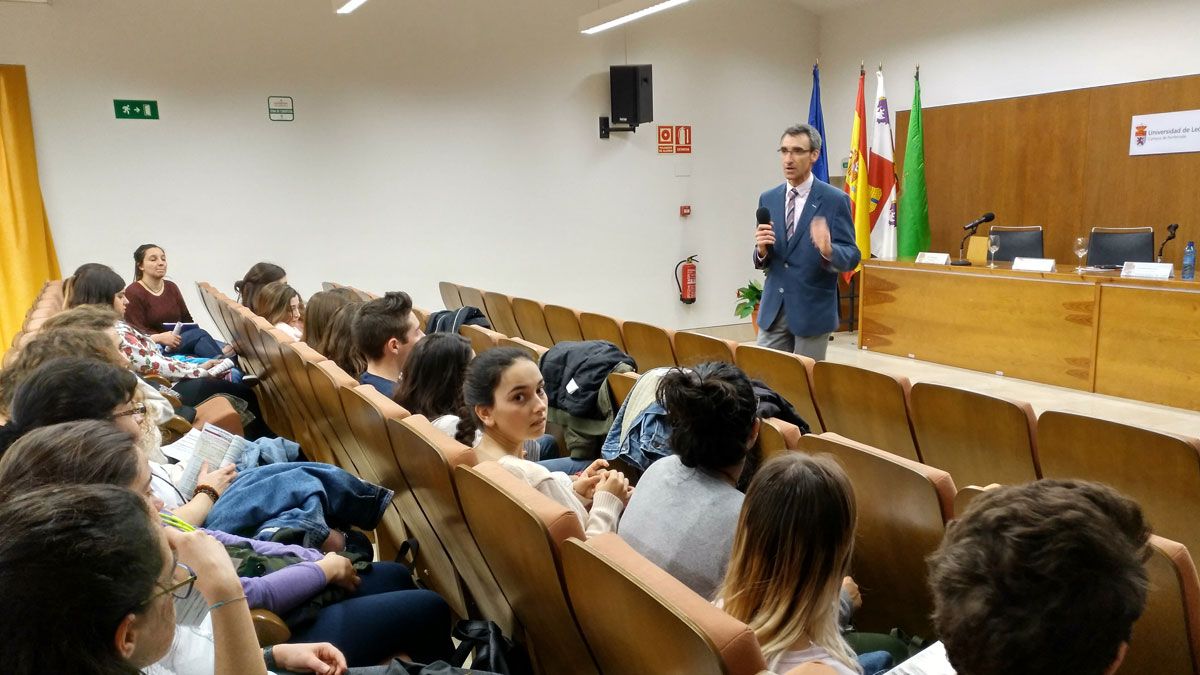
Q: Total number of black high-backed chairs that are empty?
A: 2